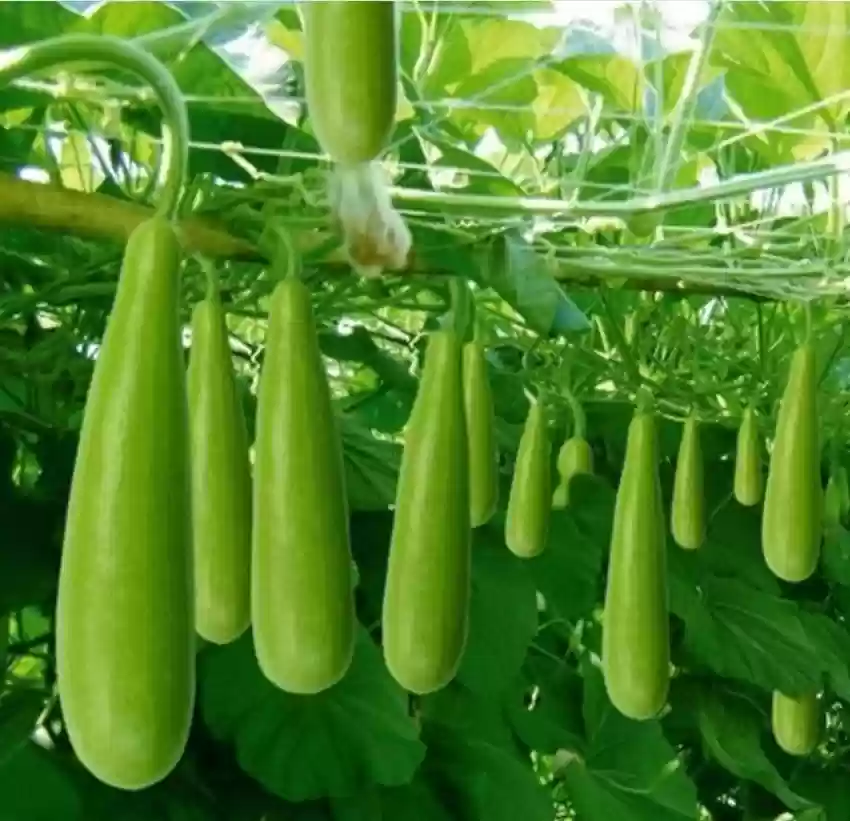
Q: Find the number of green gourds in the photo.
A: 13